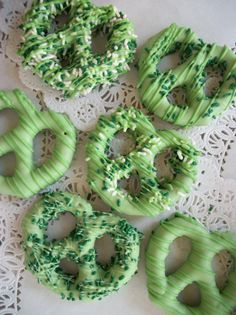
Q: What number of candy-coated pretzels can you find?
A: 6